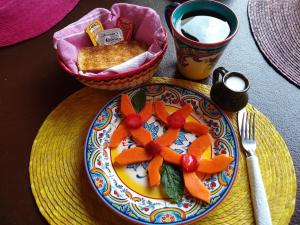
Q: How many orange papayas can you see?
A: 14